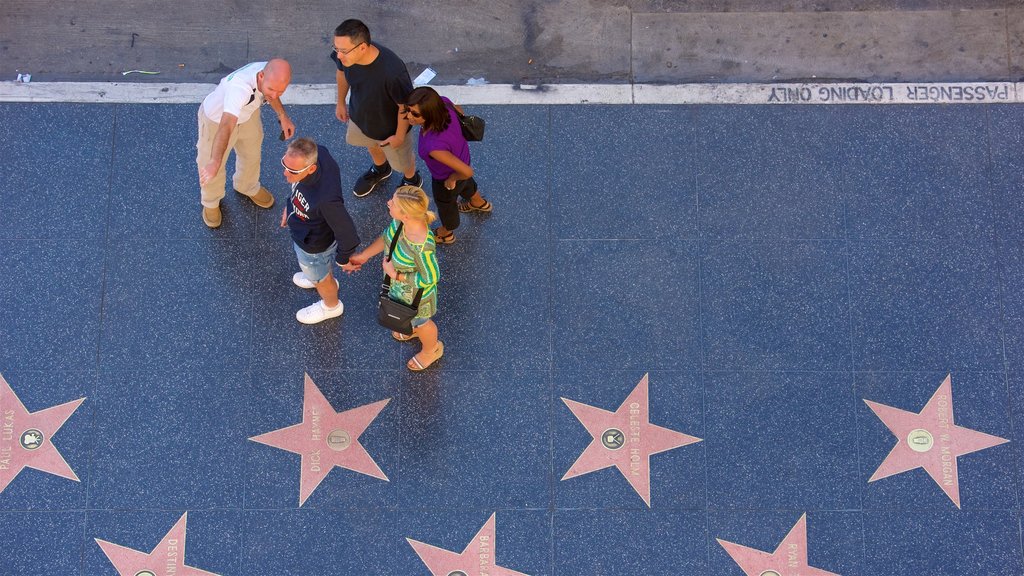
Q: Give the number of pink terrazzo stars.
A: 7